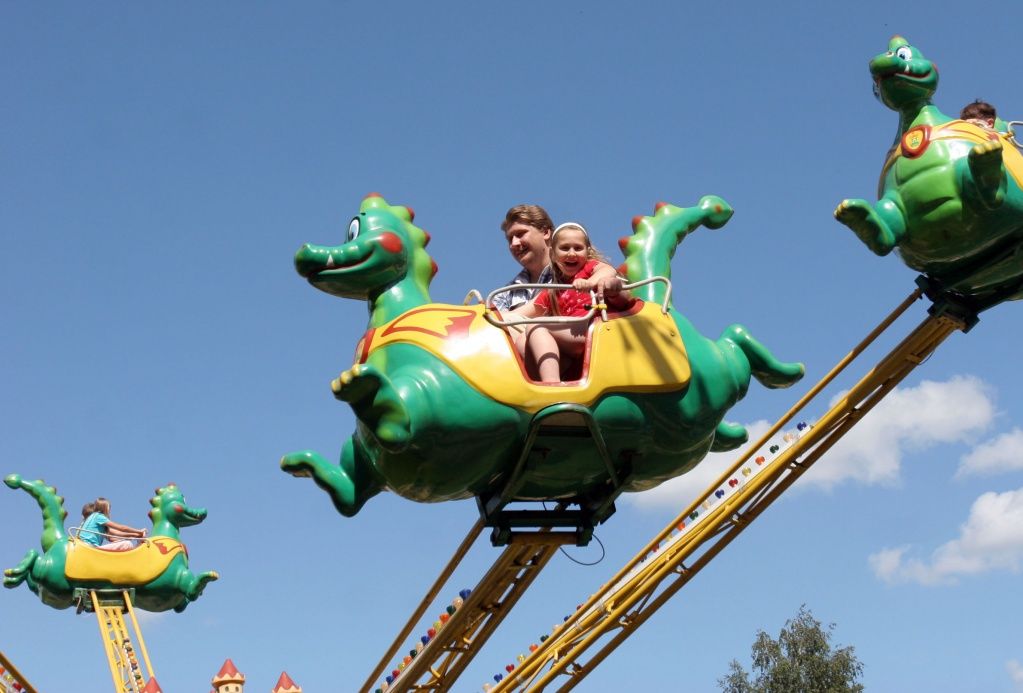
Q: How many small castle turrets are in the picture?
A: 3